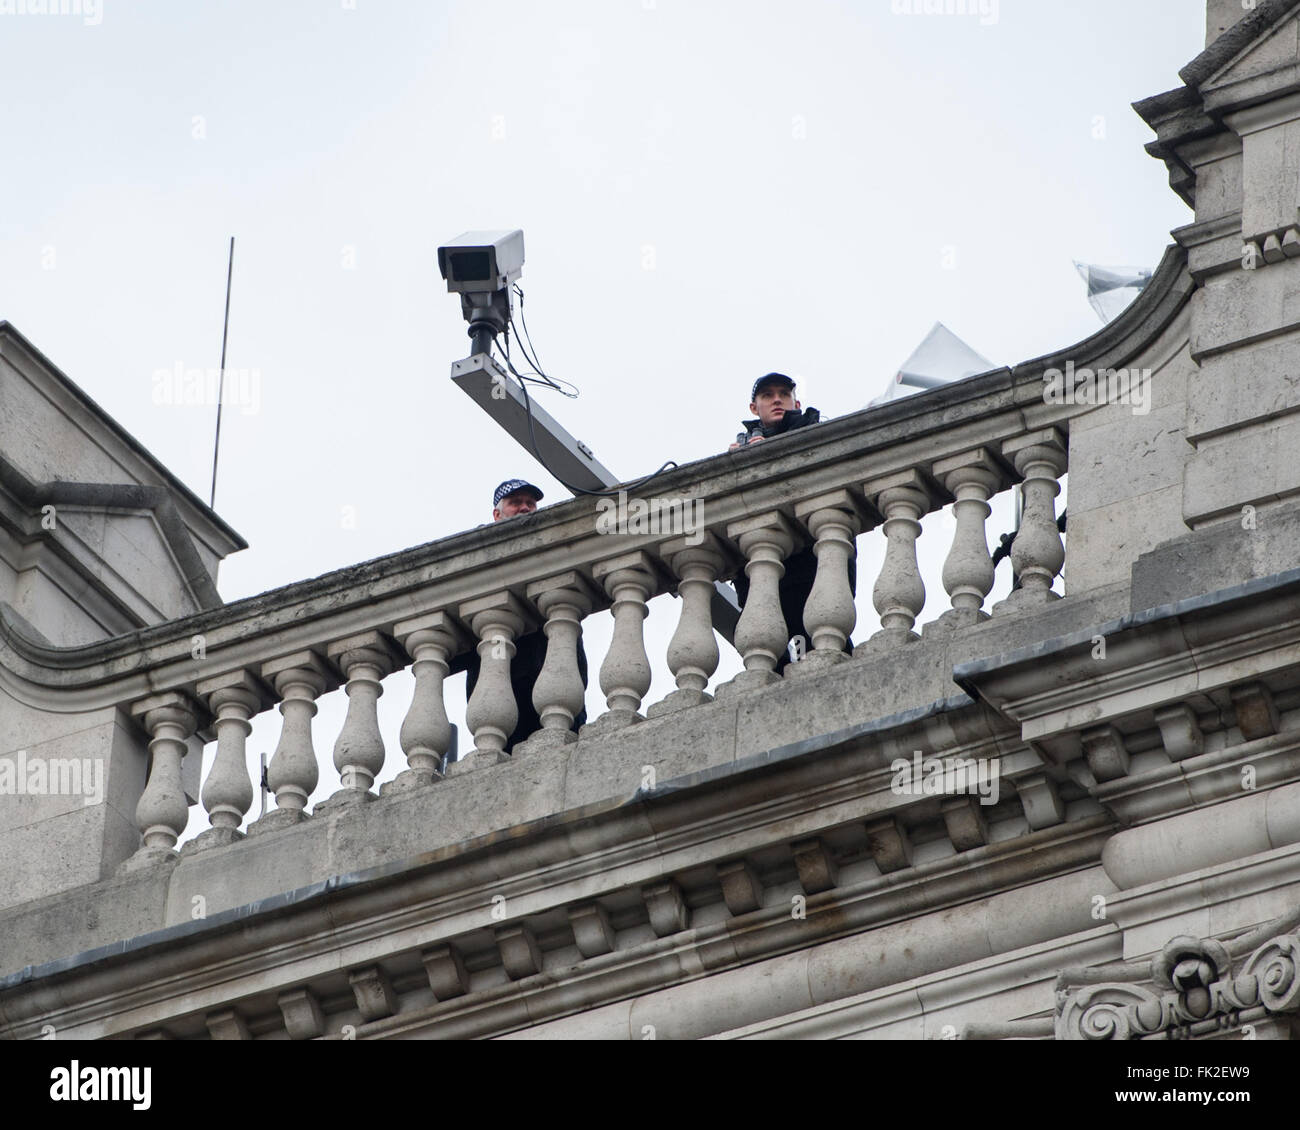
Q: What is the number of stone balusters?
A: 14